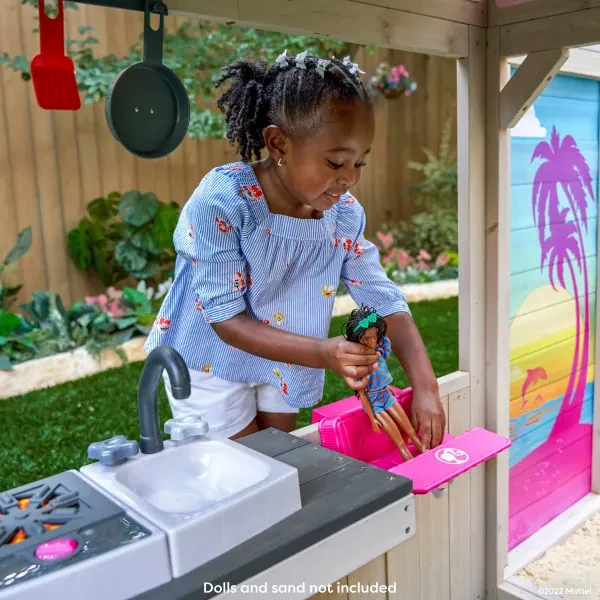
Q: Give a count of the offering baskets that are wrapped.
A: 0